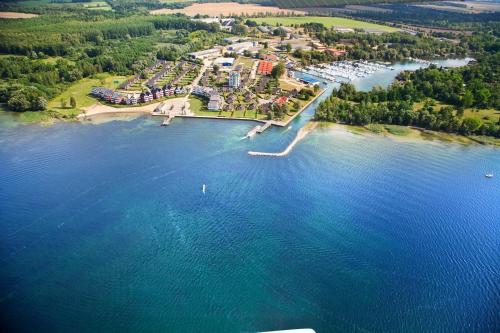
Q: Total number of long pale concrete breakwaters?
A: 1